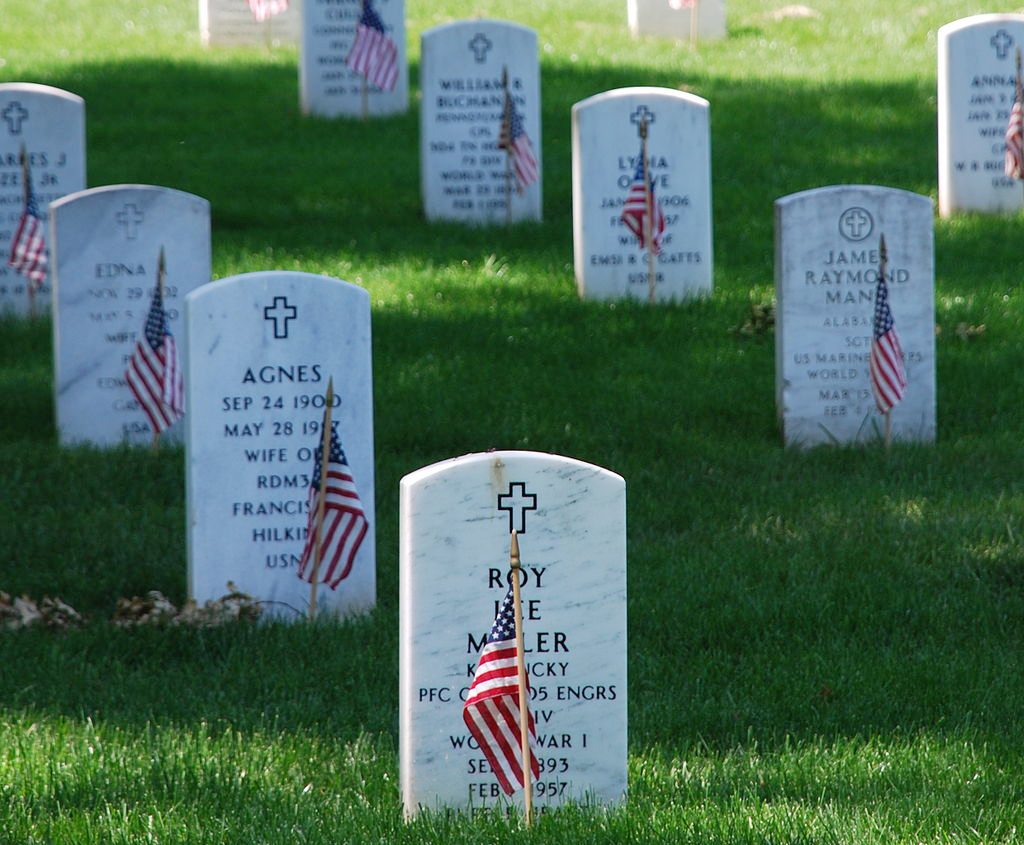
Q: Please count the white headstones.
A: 11